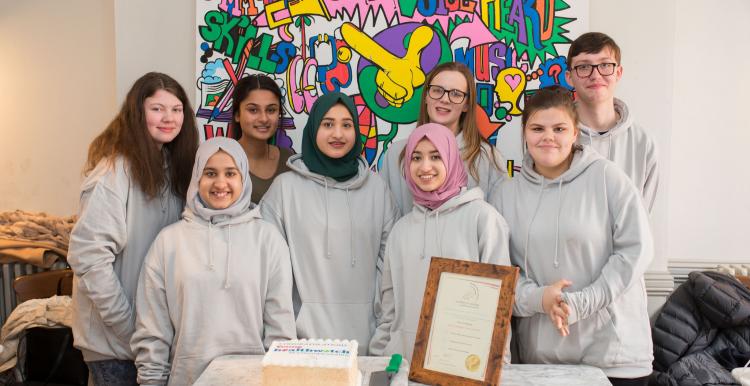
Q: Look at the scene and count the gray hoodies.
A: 7